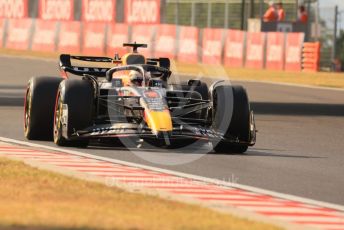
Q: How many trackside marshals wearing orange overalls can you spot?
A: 3